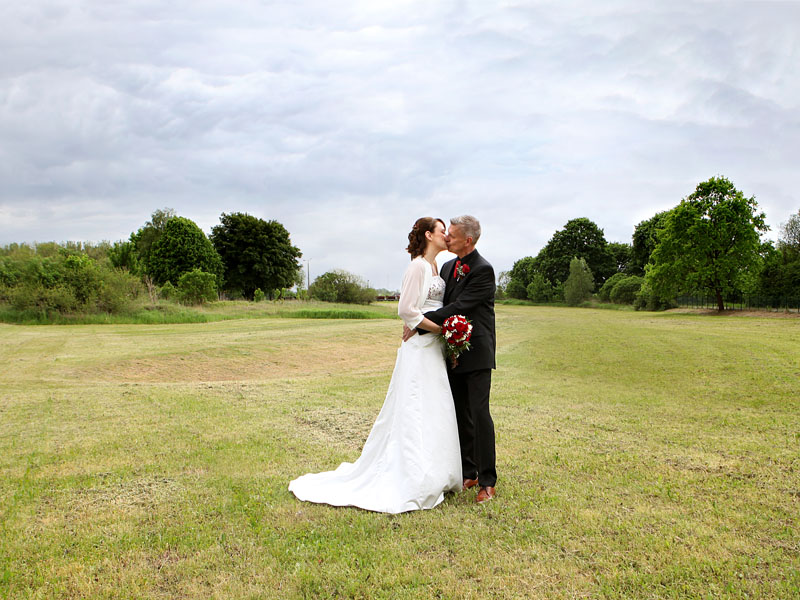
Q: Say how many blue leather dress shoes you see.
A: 0